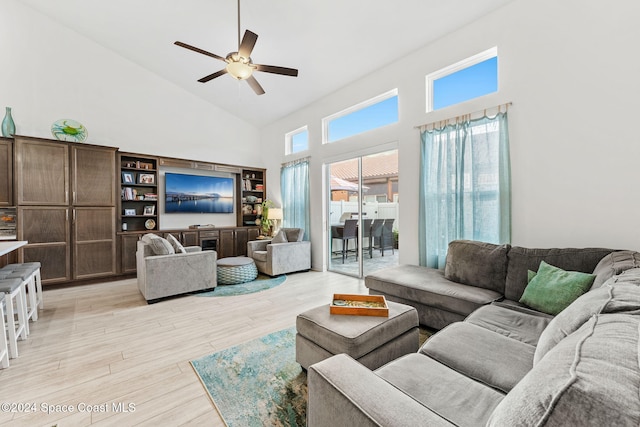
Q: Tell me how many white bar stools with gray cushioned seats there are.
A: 4